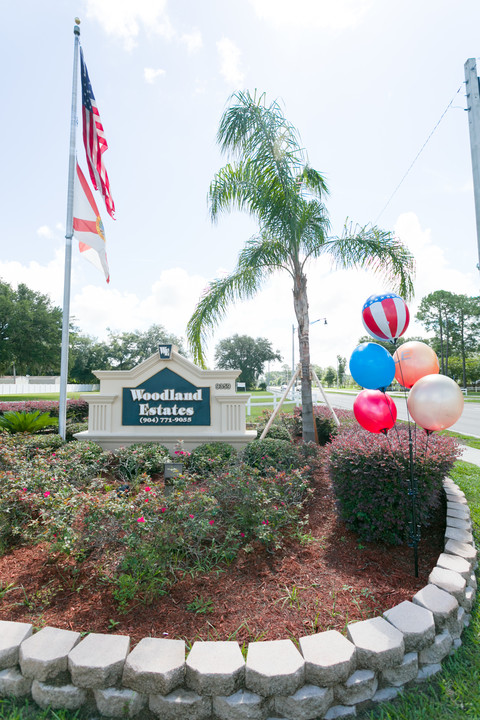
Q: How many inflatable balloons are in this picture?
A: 5